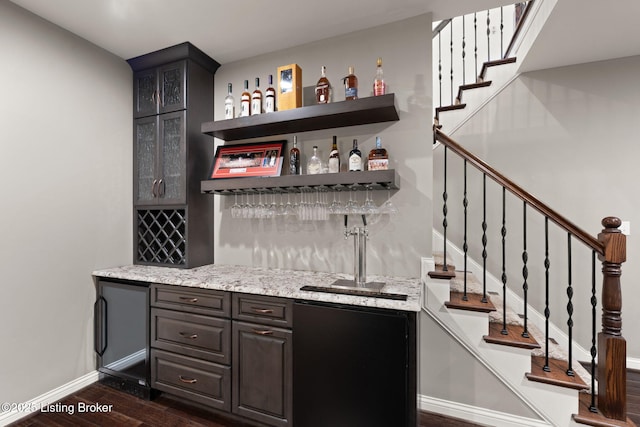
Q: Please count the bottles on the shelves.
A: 12